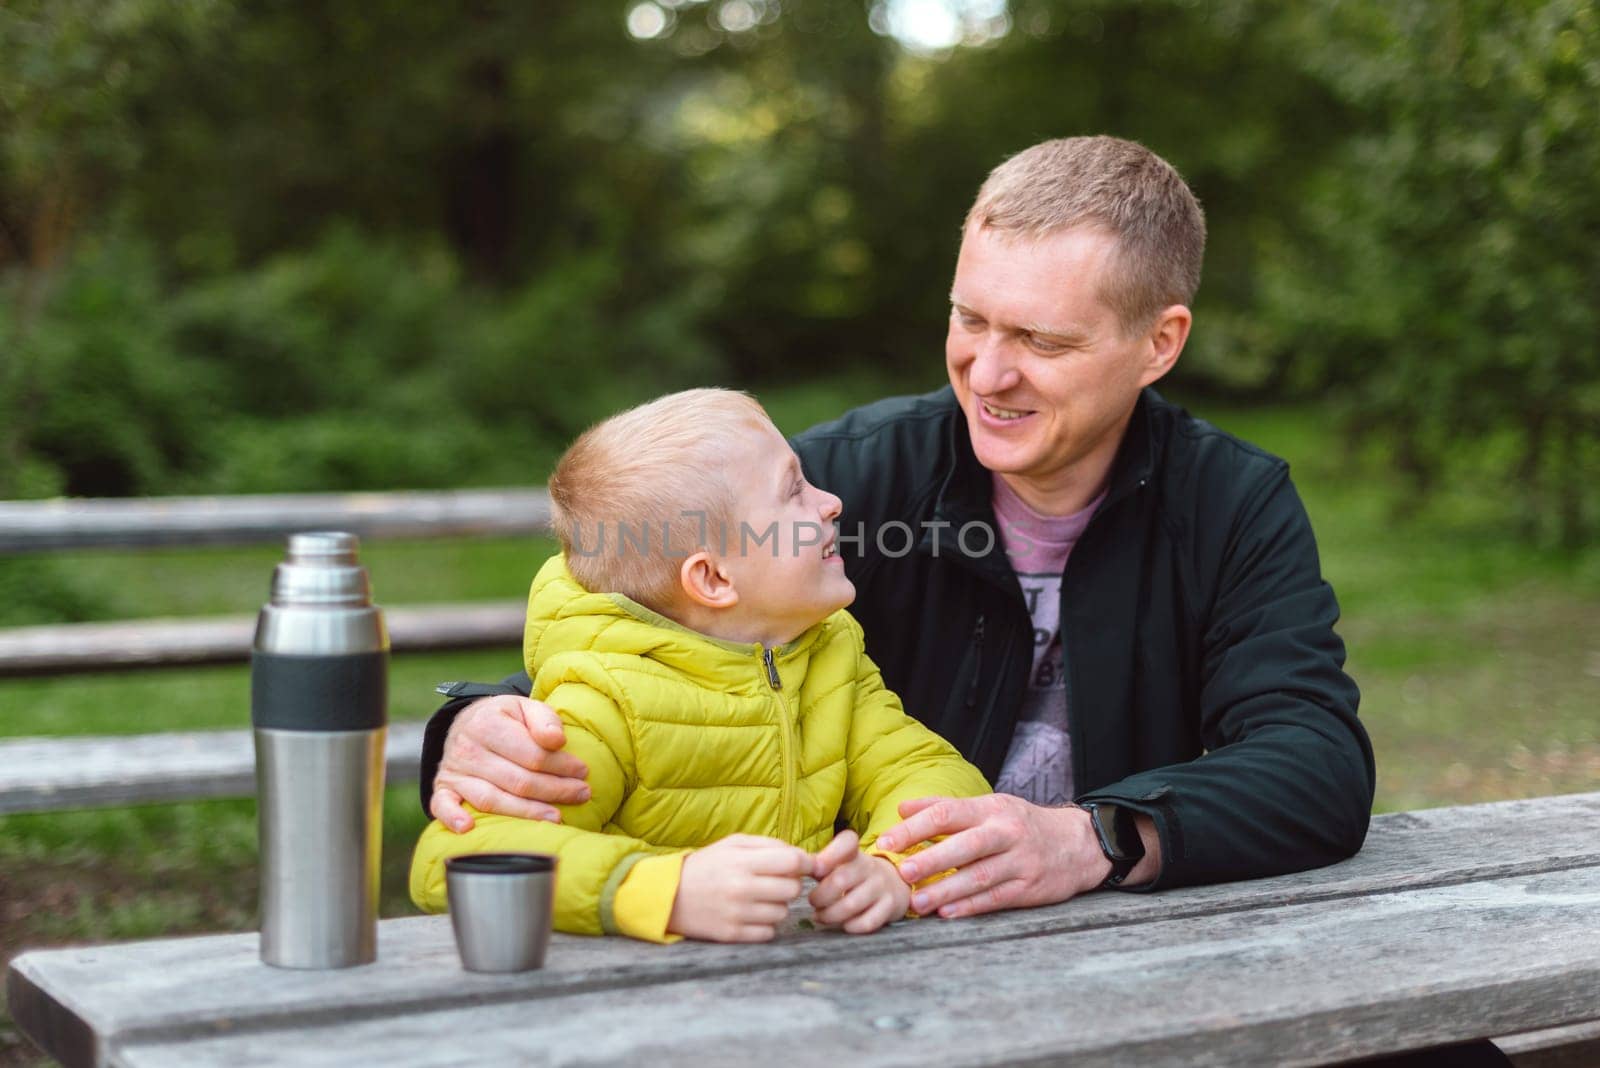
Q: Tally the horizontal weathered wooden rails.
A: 3